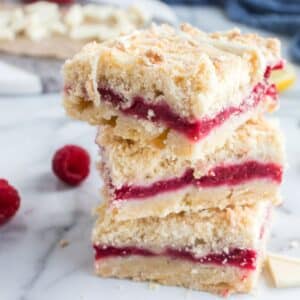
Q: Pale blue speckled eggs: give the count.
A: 0